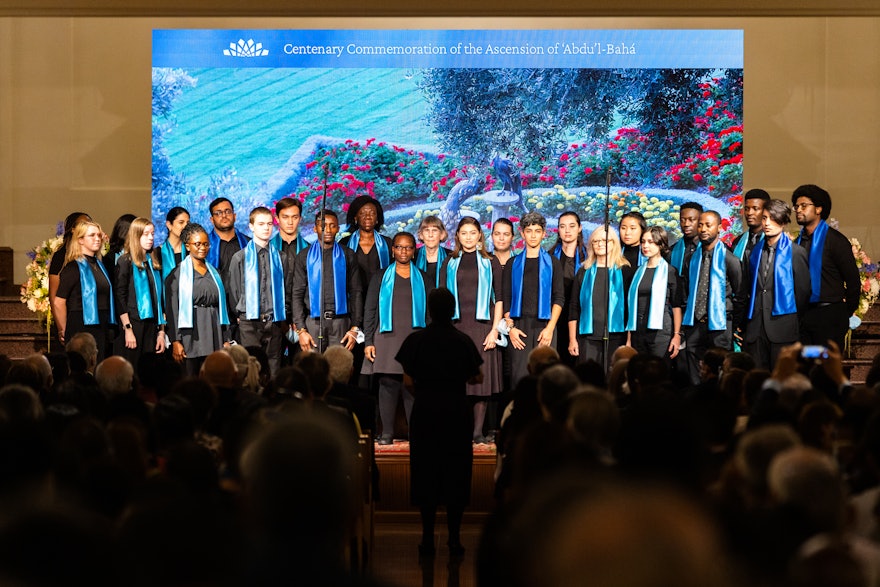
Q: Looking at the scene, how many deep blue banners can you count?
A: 6